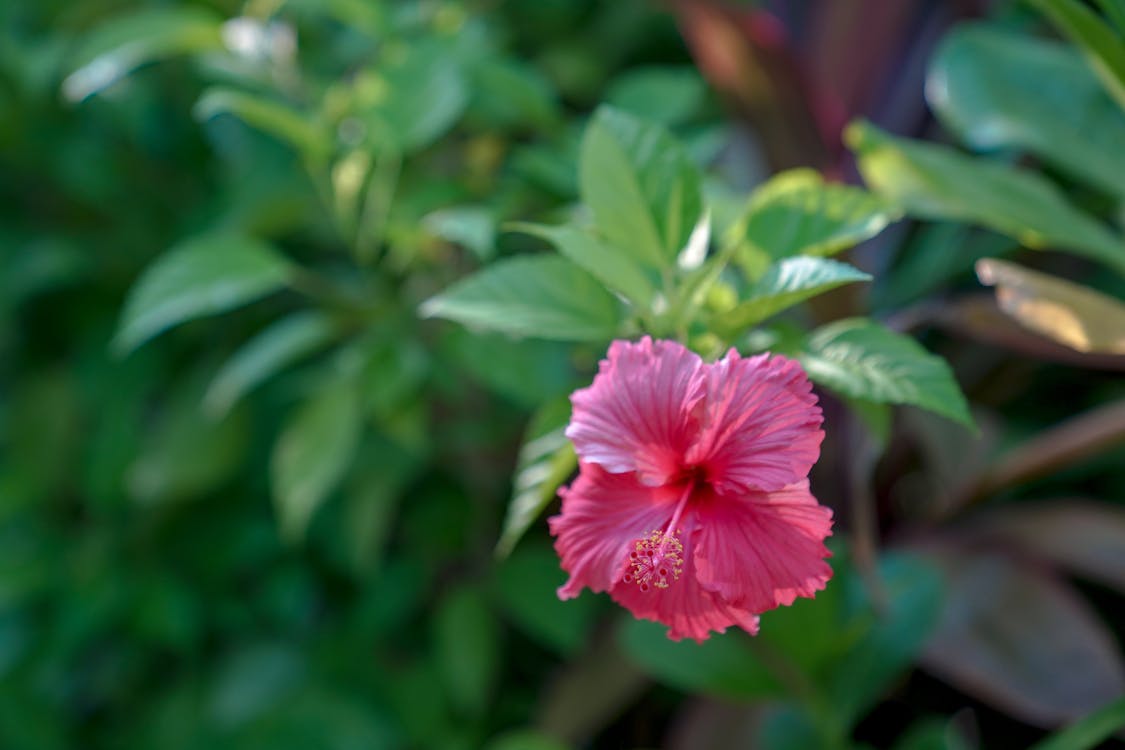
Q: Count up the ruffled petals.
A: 5